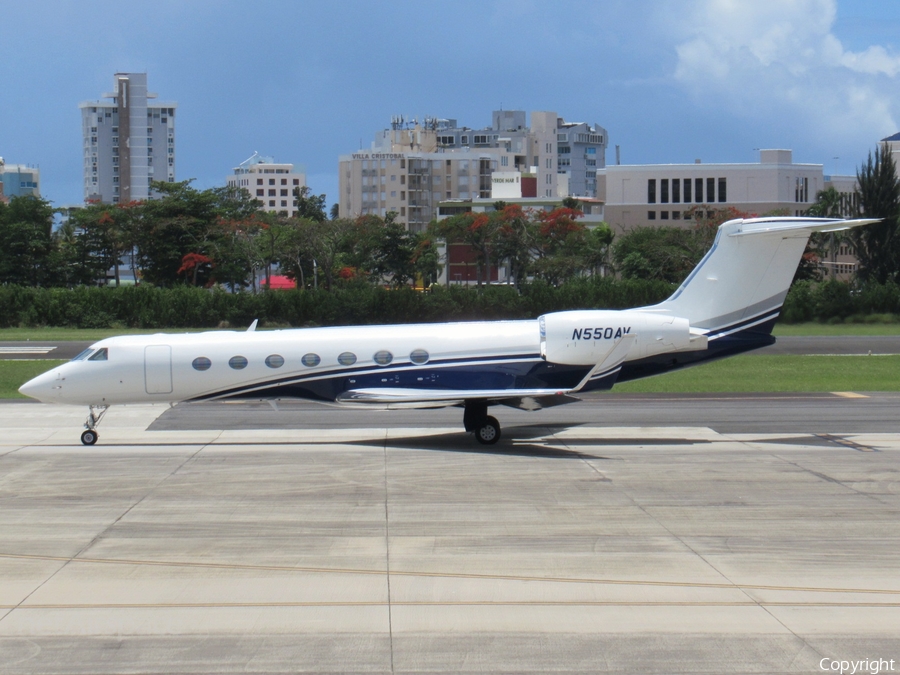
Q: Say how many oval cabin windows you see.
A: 7